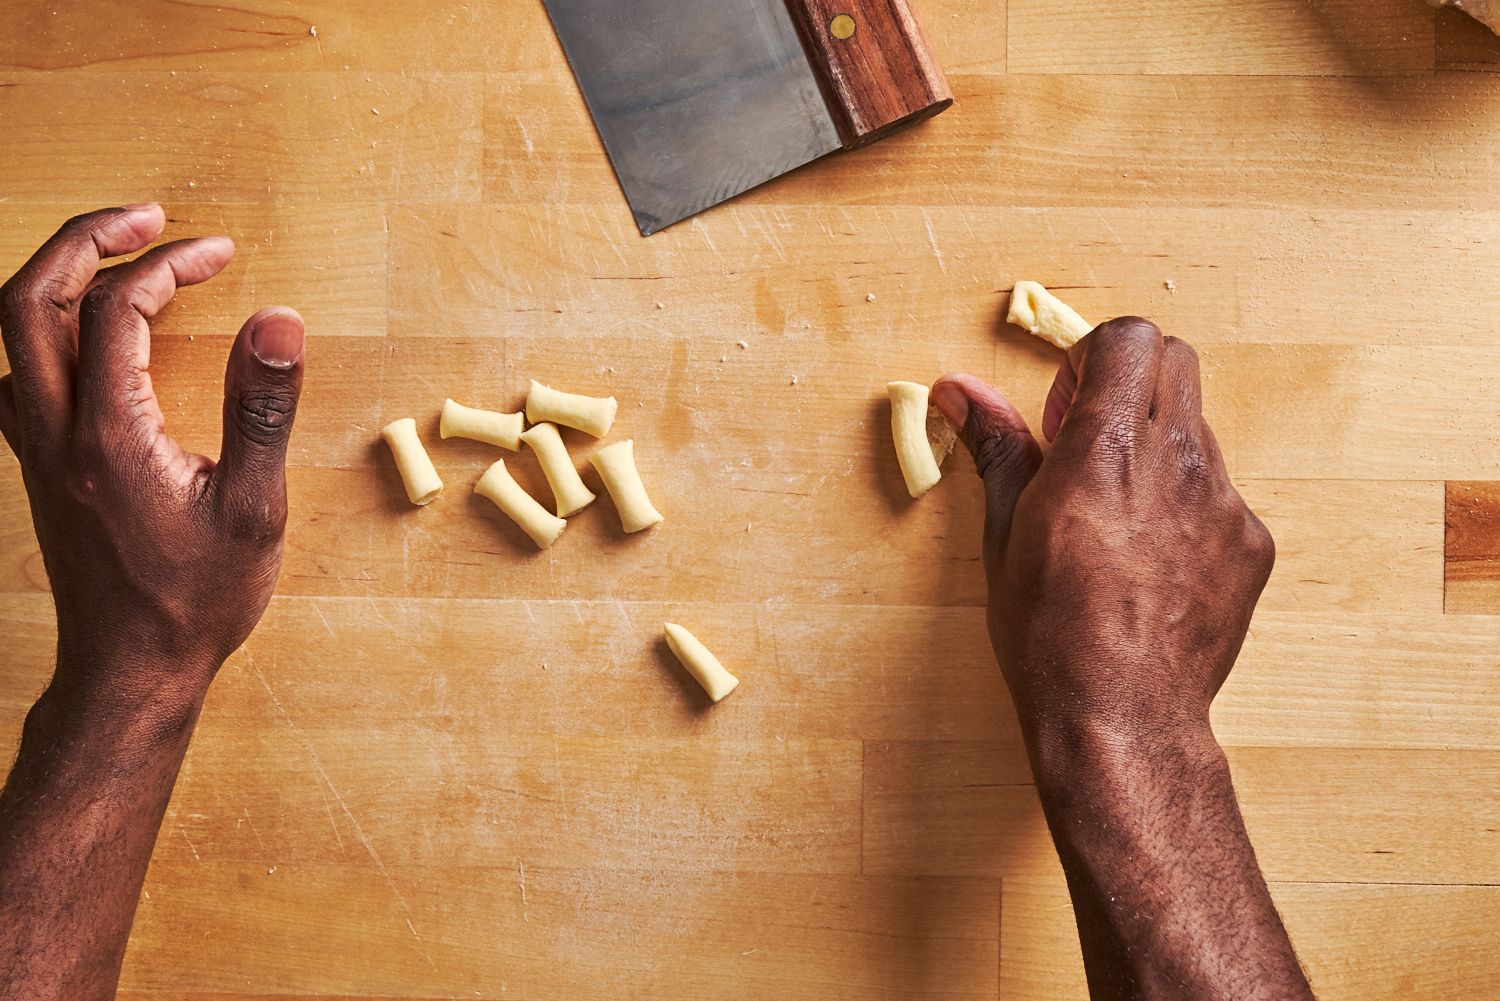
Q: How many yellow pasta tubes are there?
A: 9